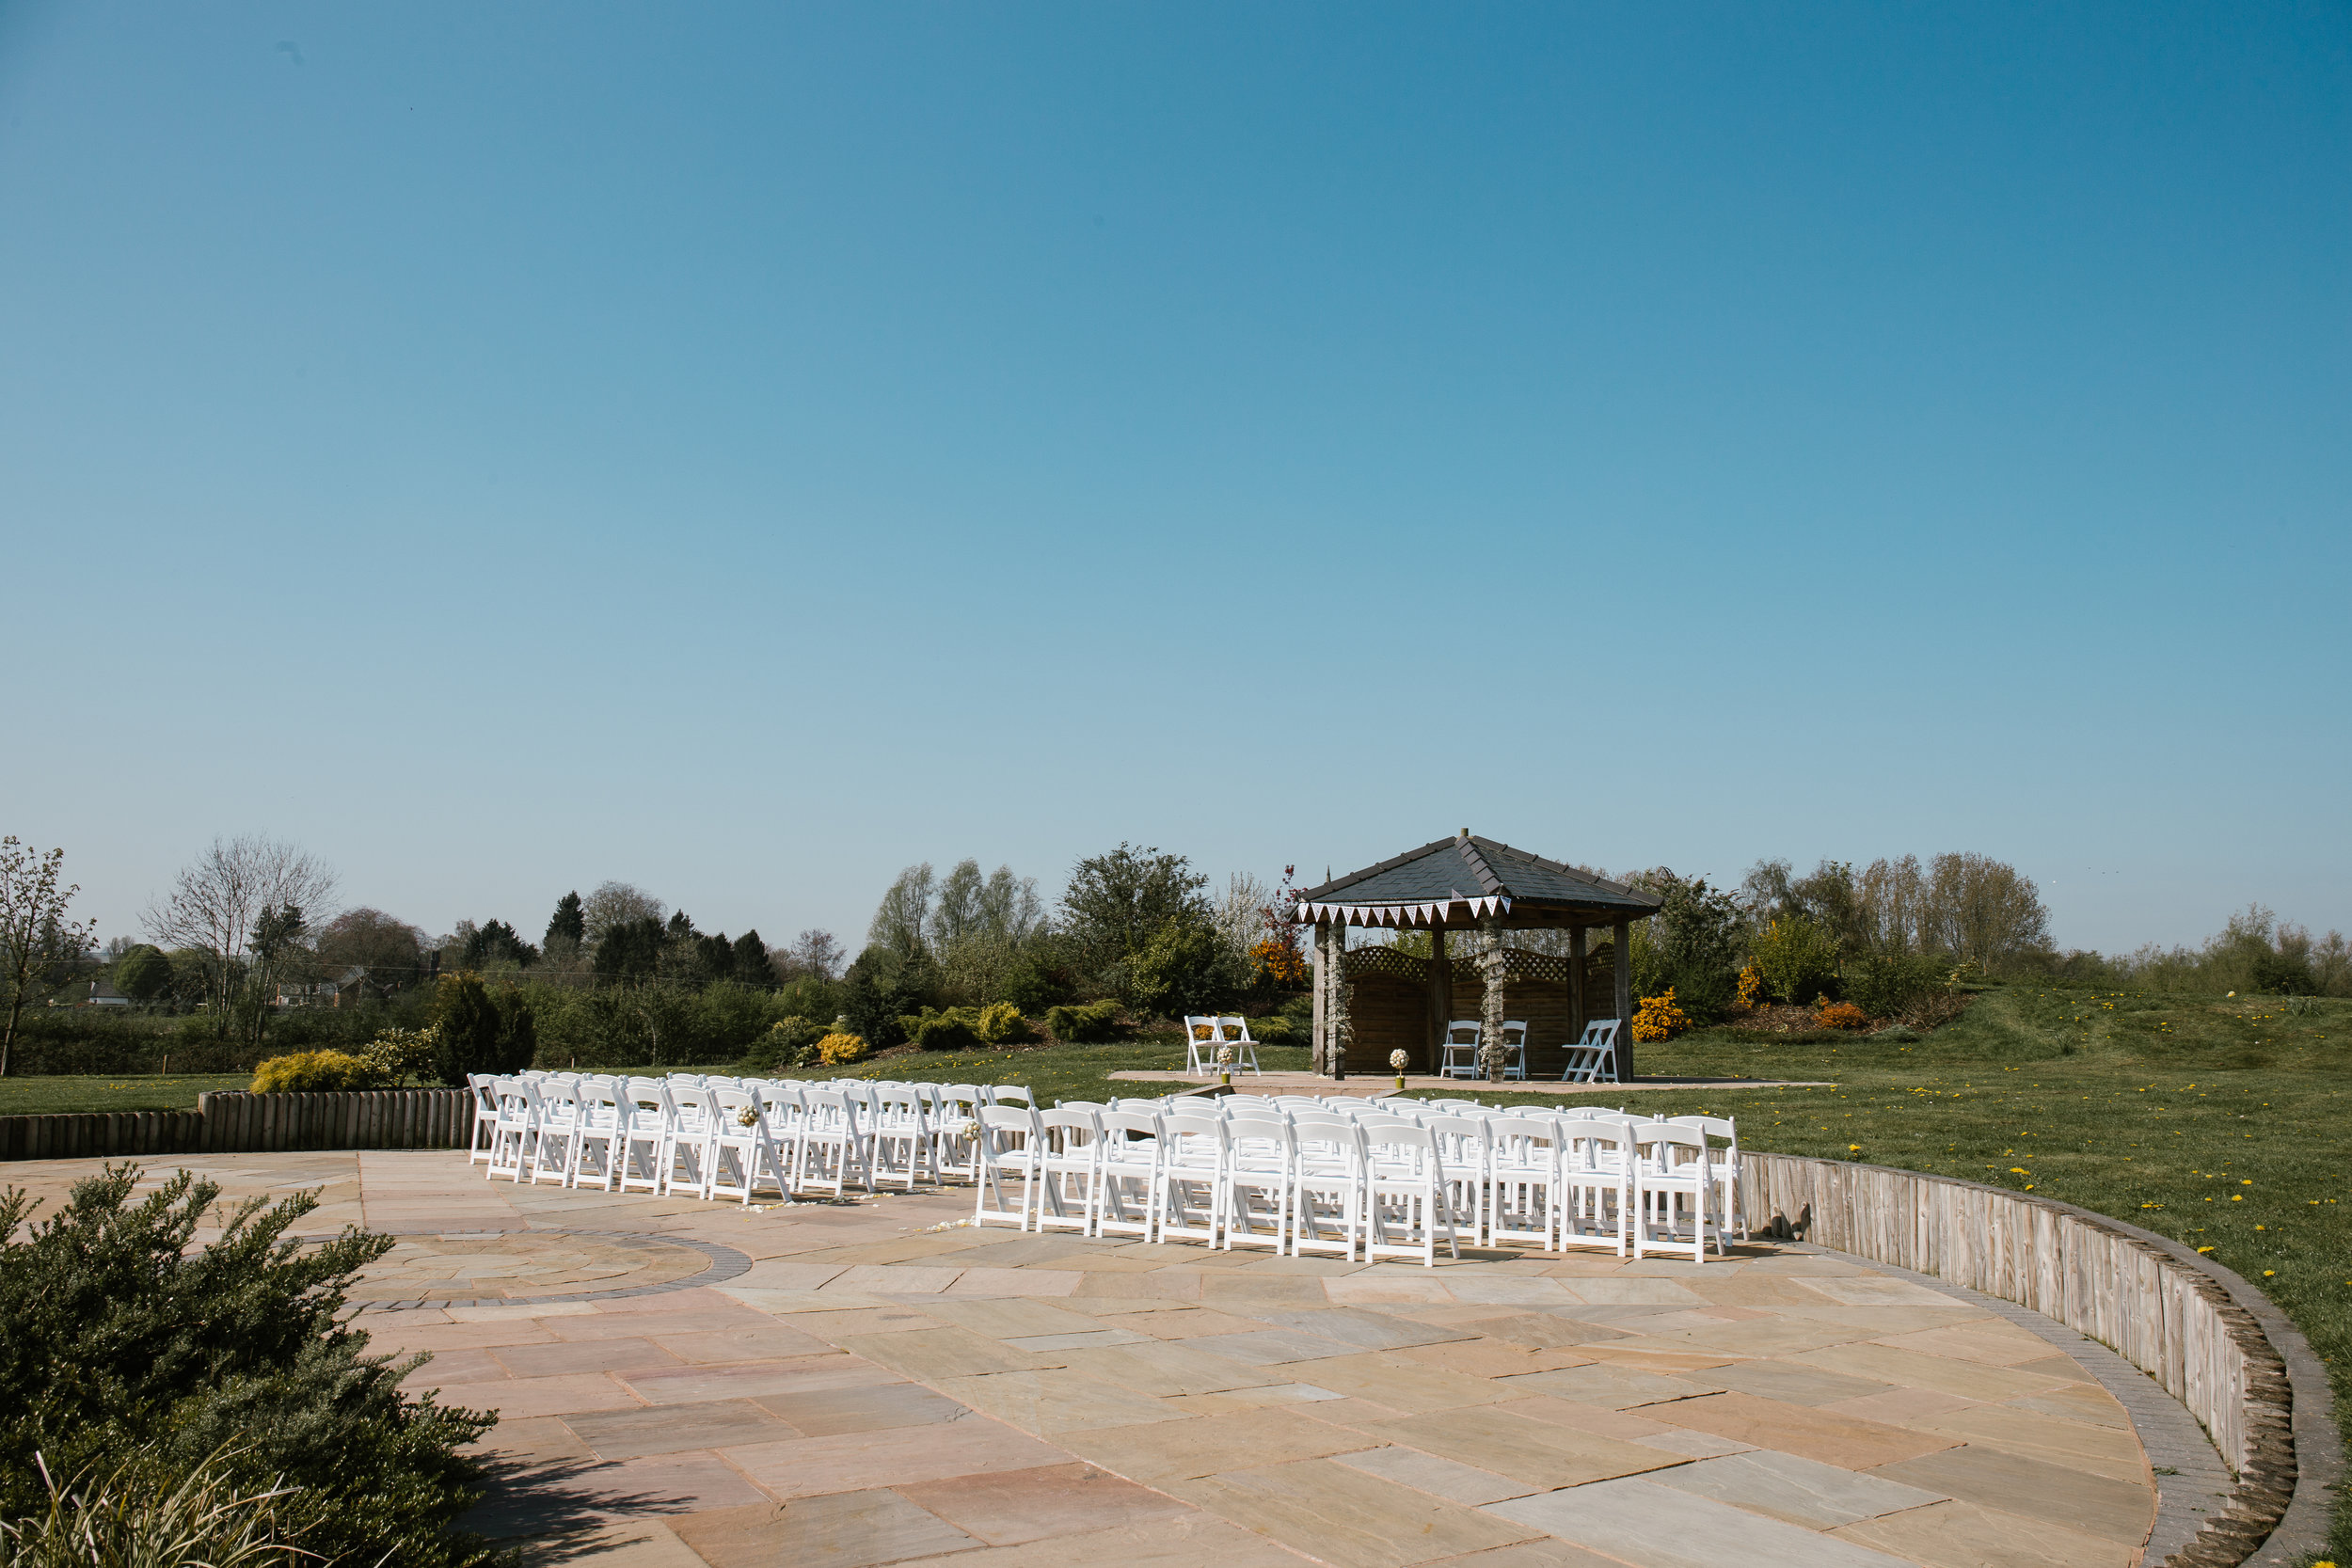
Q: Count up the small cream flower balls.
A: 4